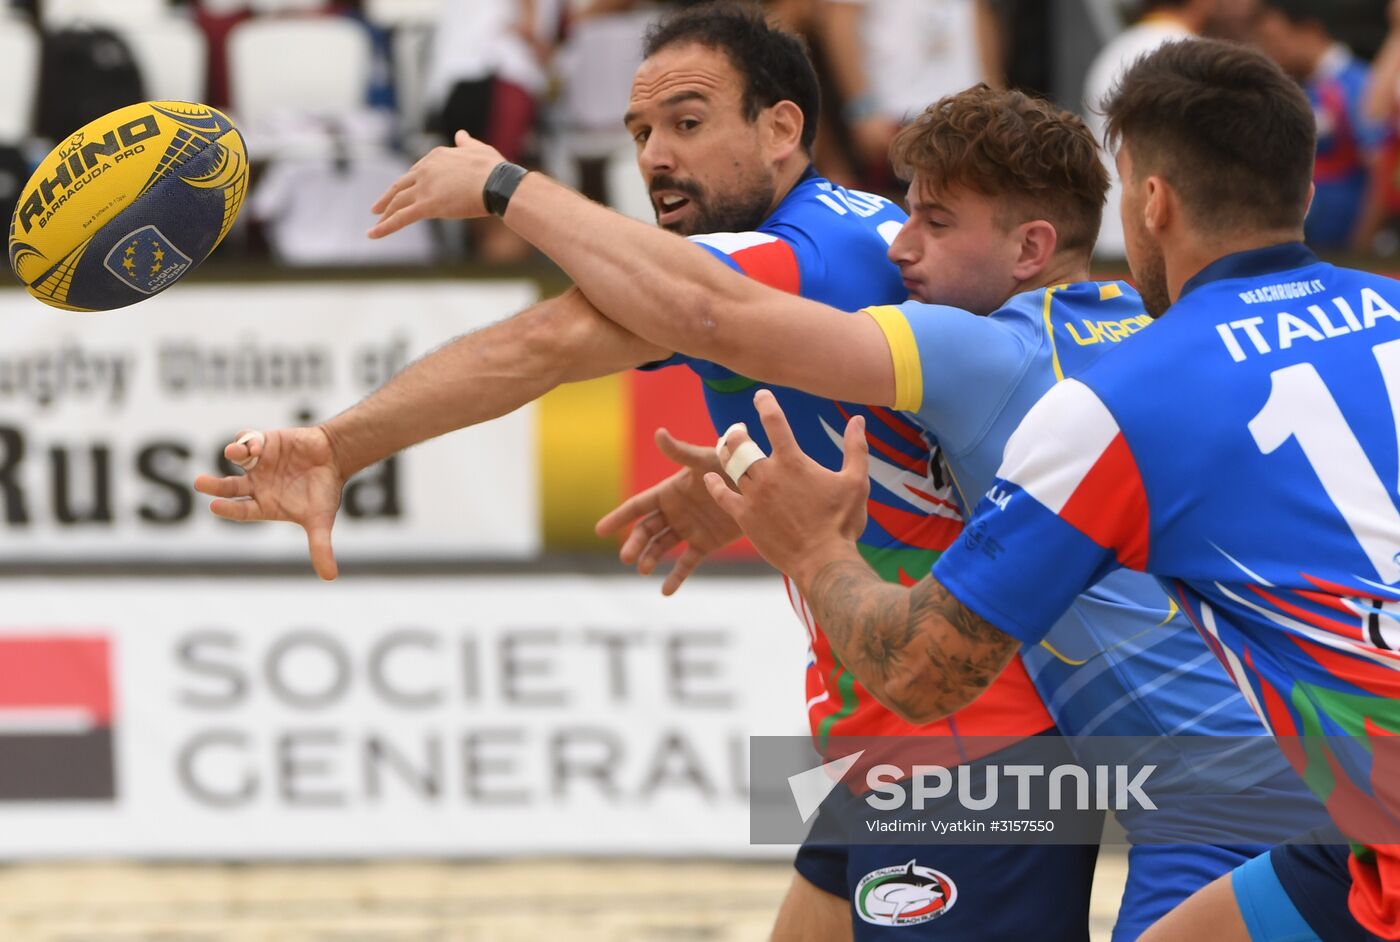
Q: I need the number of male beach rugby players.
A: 3